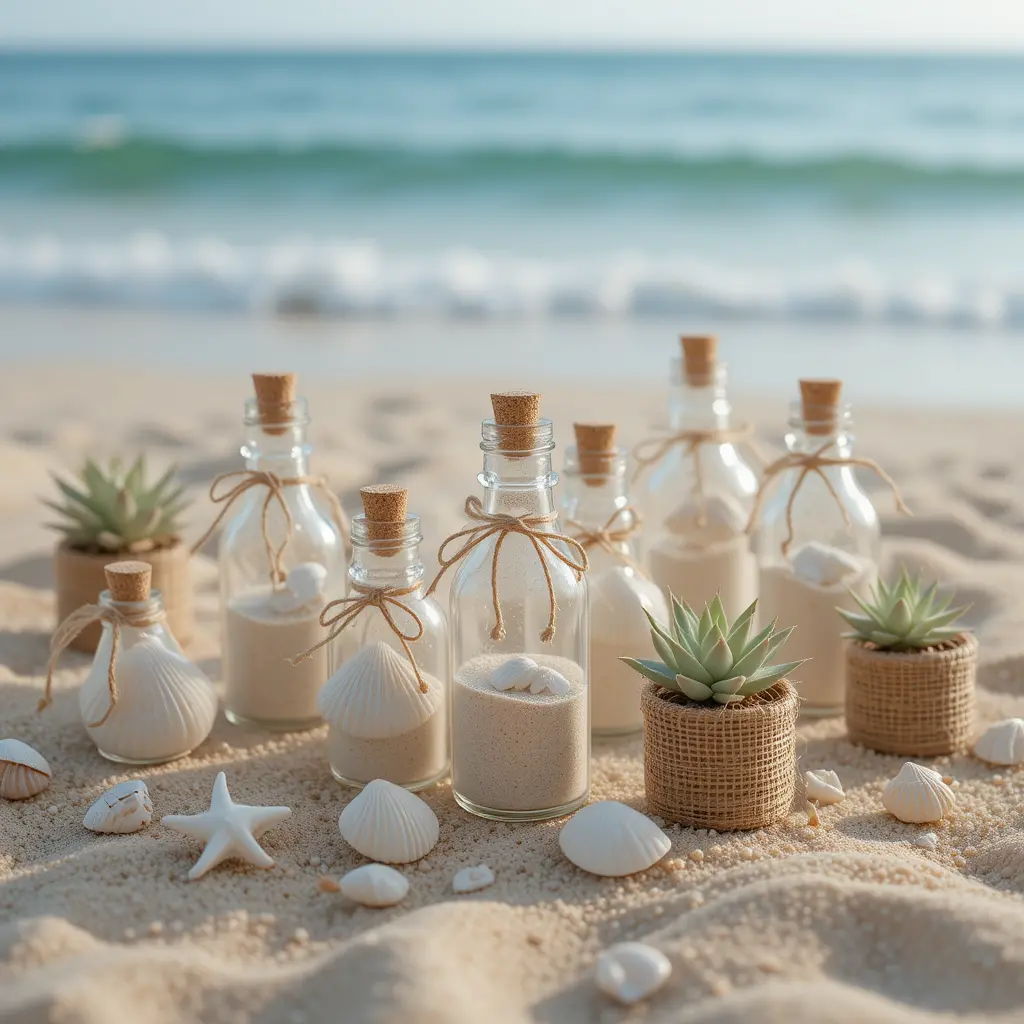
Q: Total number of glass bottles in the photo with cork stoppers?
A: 7